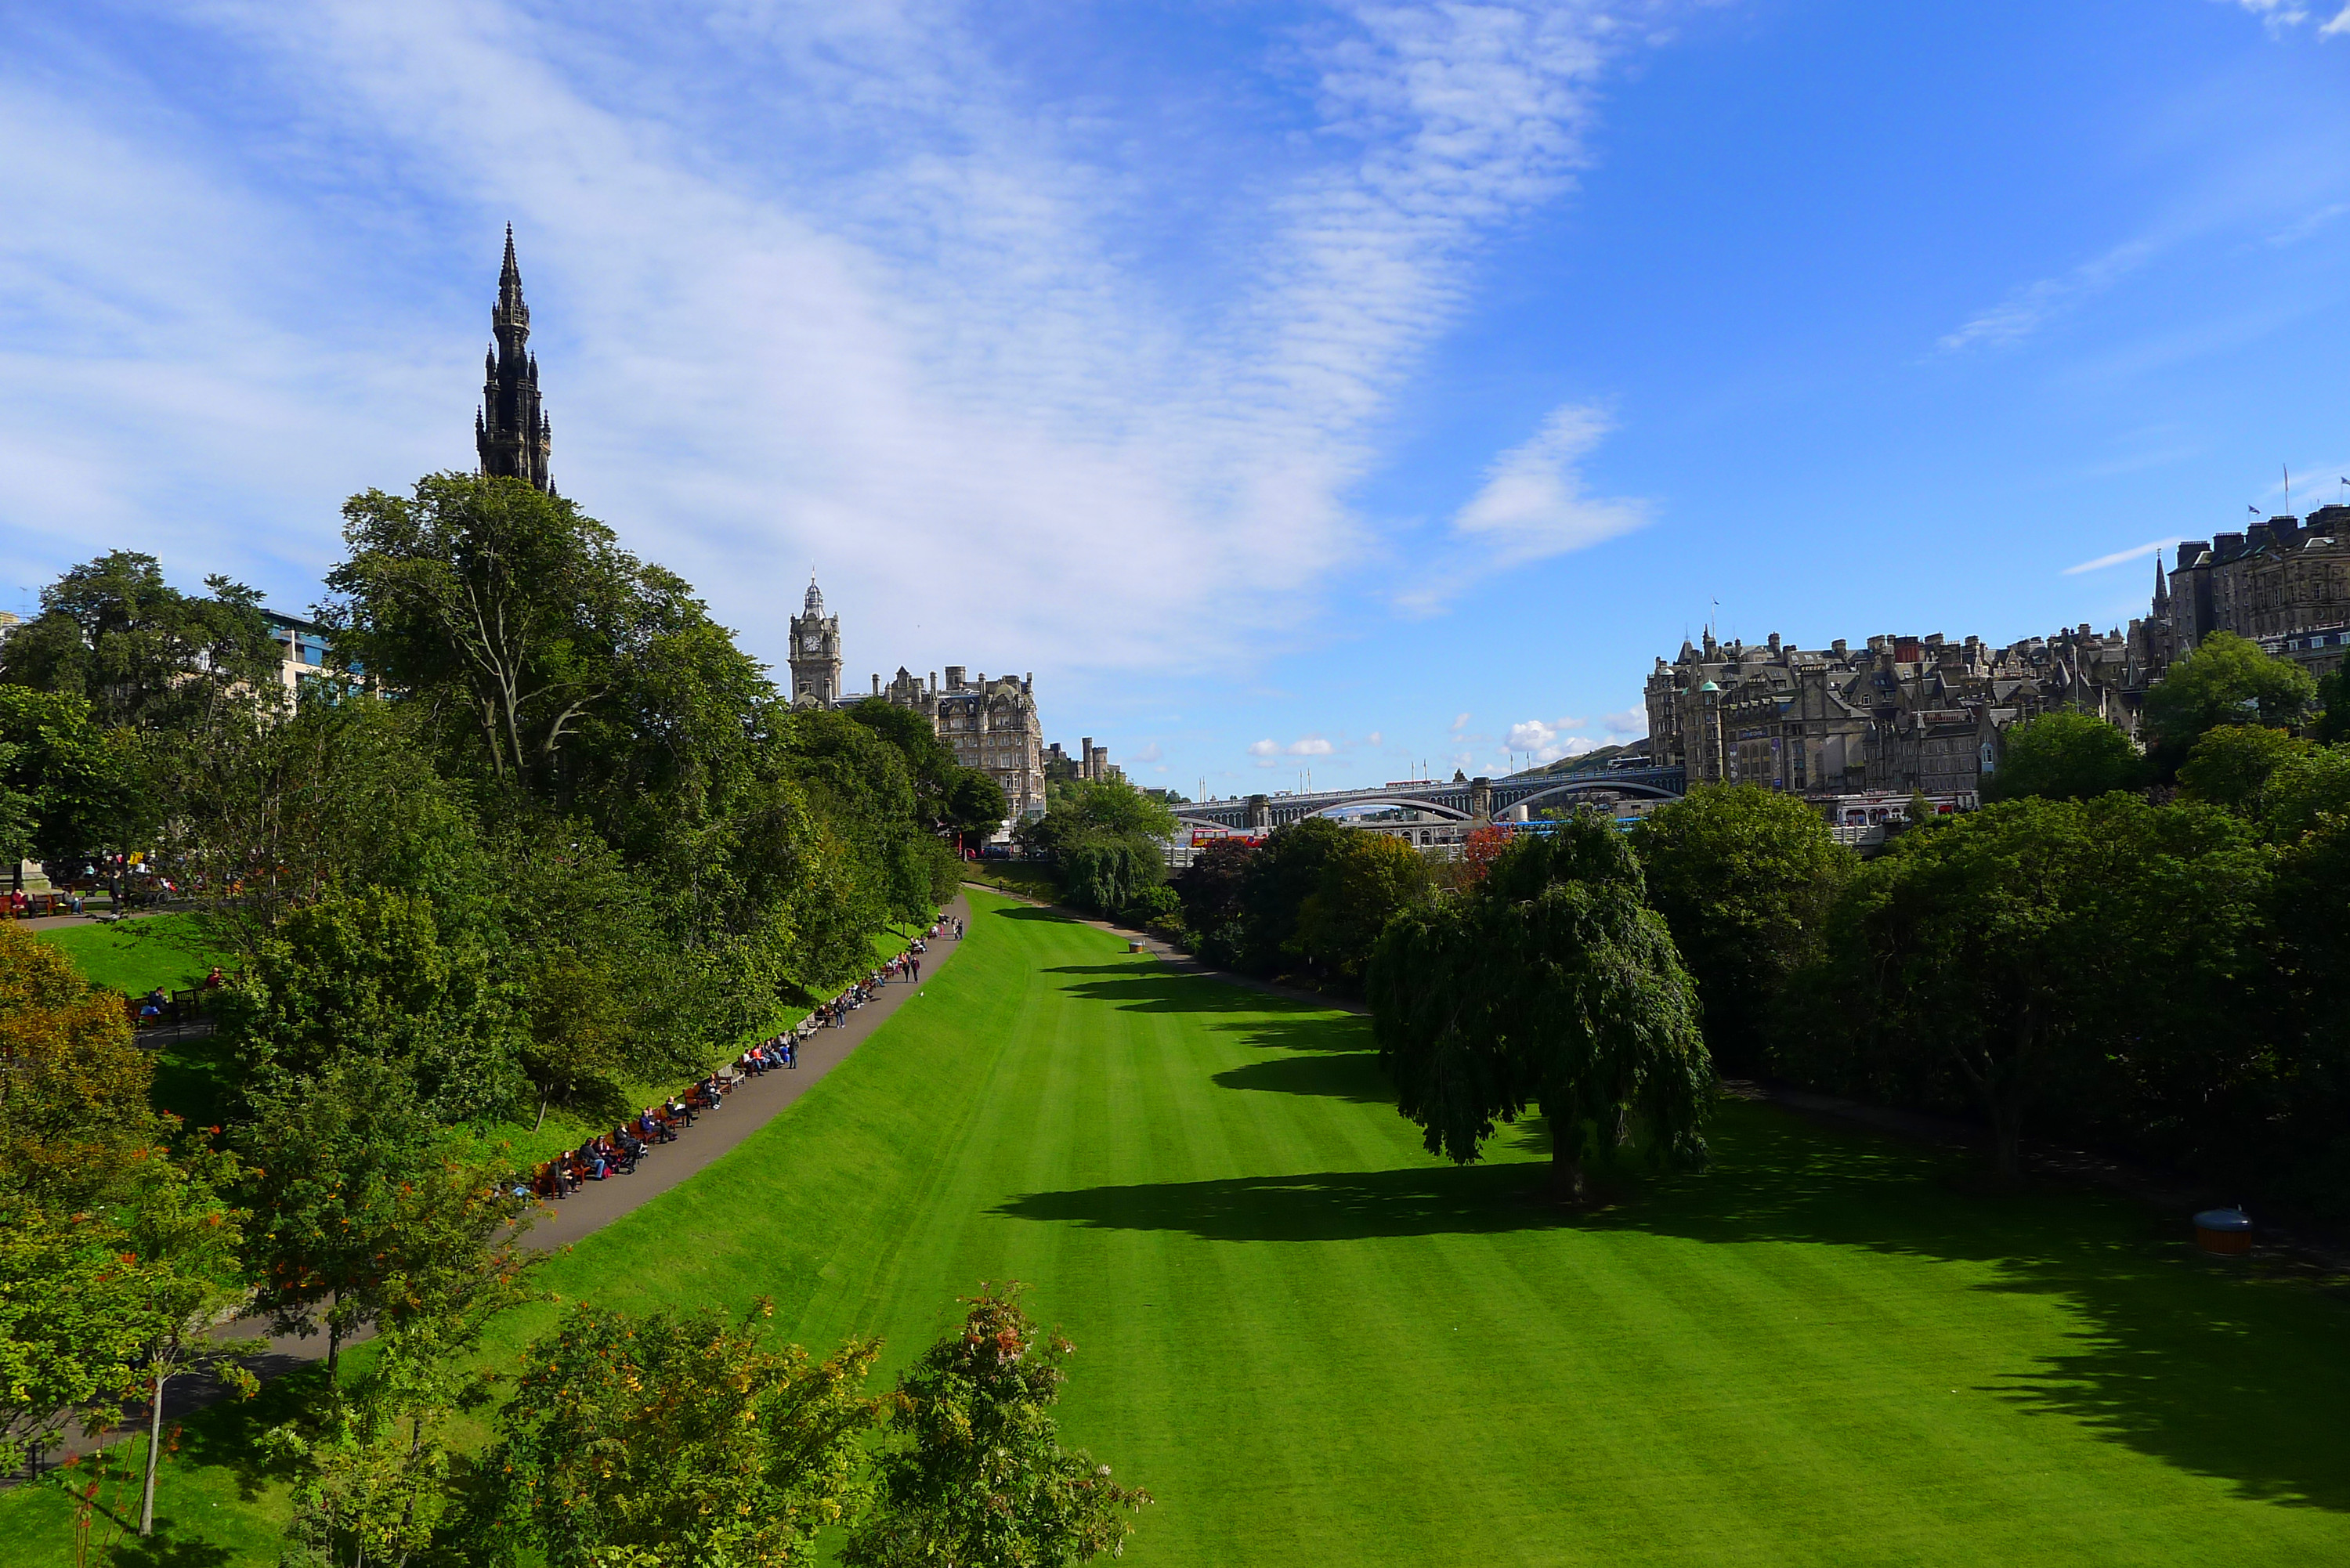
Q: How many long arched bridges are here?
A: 1